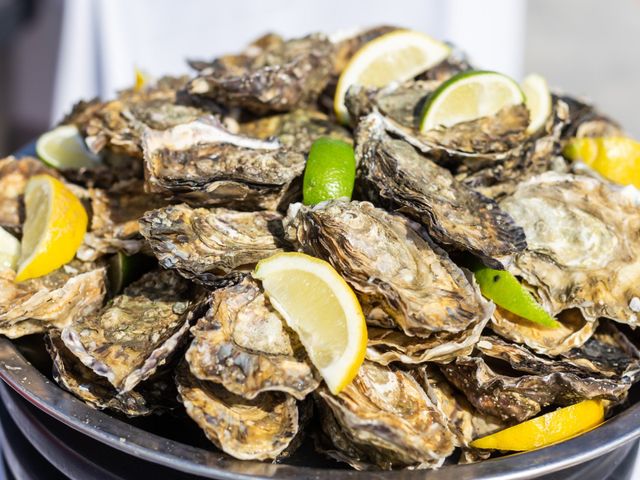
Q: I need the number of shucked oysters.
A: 0